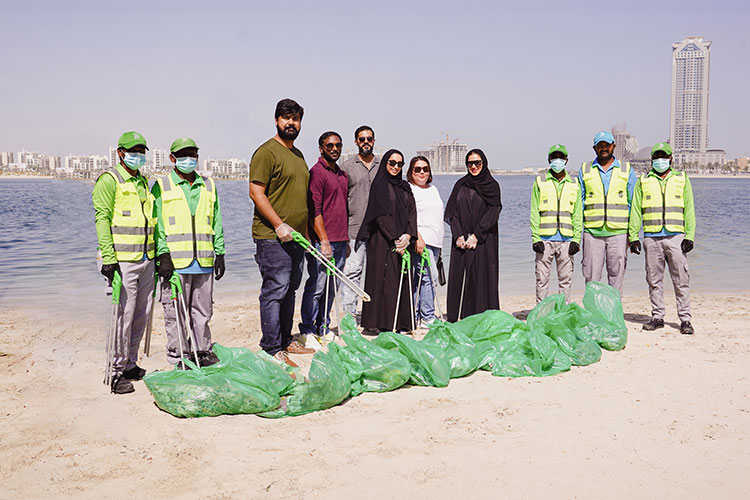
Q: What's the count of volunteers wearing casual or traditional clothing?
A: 6